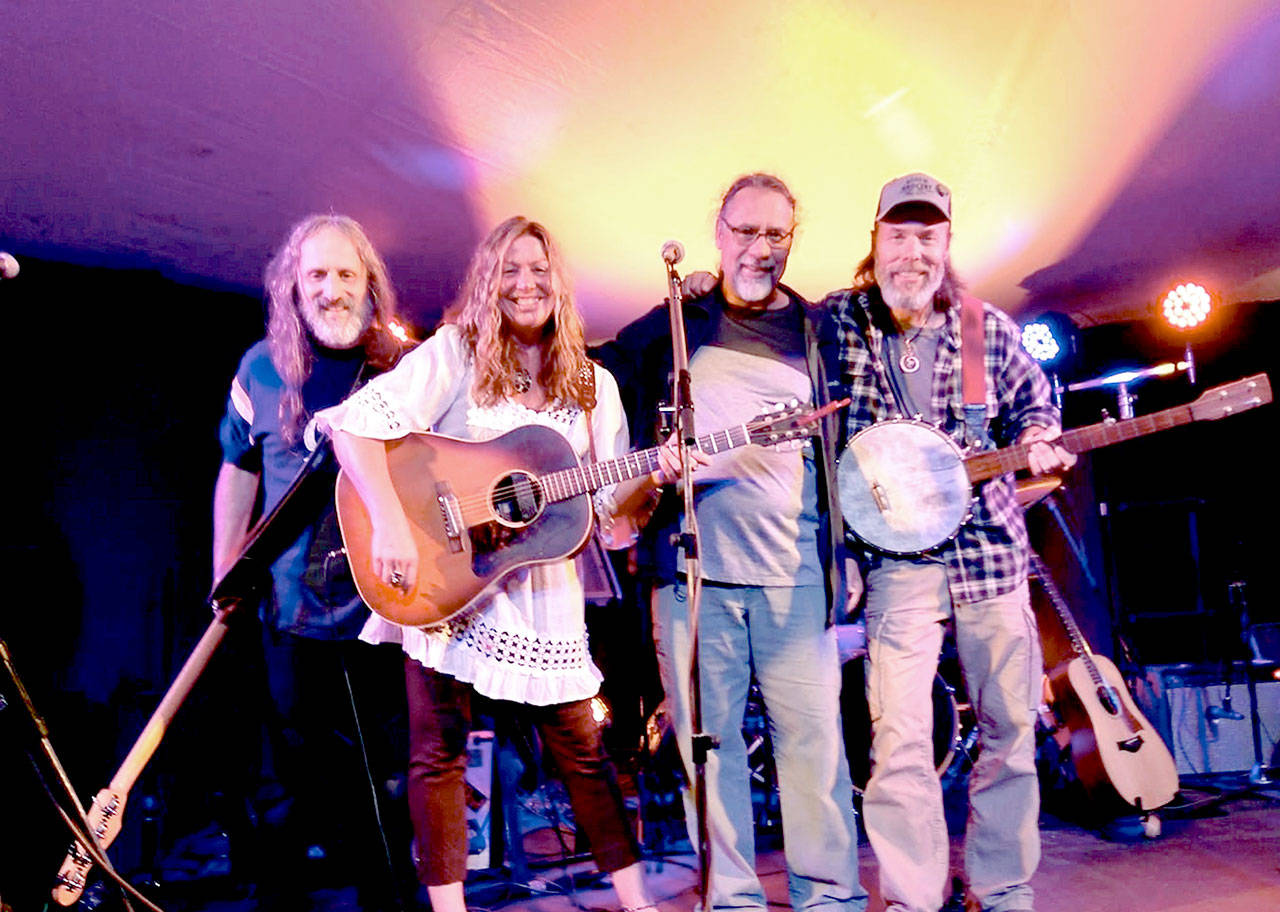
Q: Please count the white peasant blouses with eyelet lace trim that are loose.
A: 1